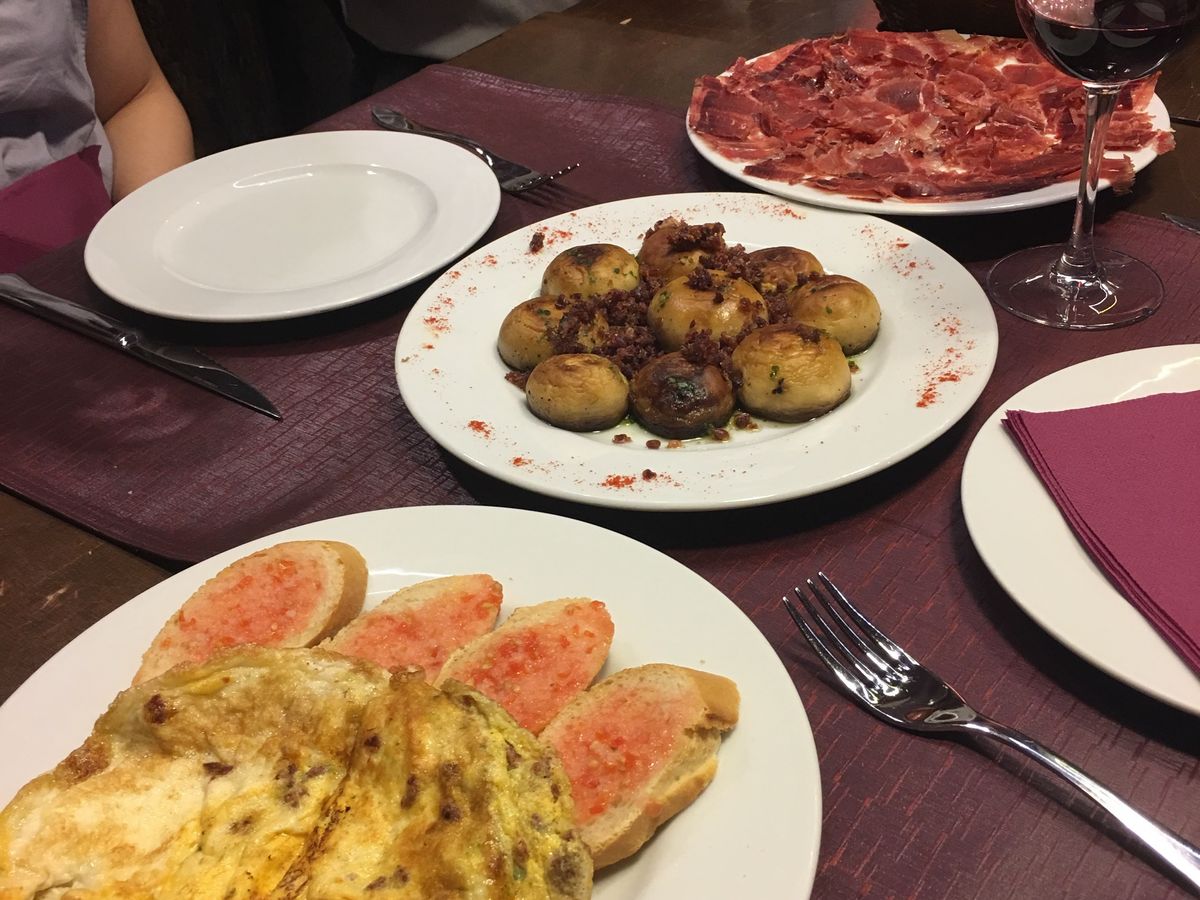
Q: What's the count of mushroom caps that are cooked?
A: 9